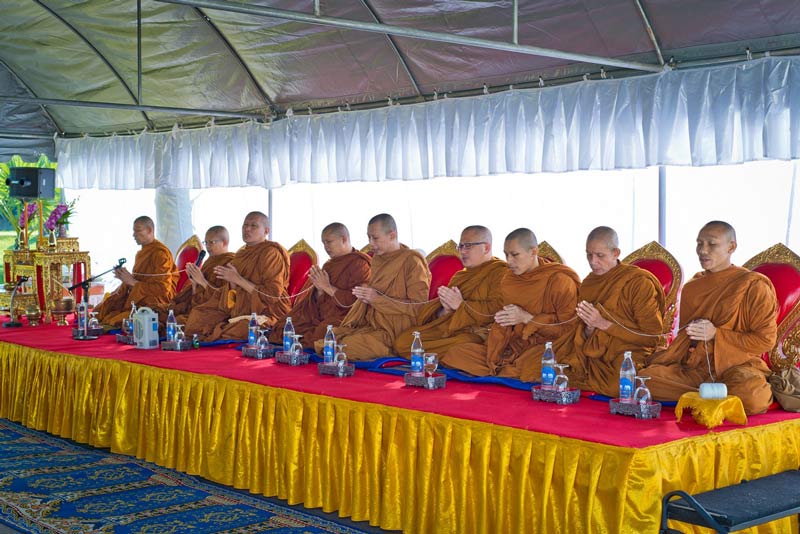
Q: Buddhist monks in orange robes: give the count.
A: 9